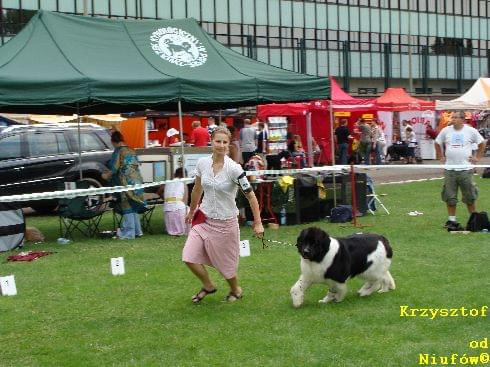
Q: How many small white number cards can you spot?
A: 3